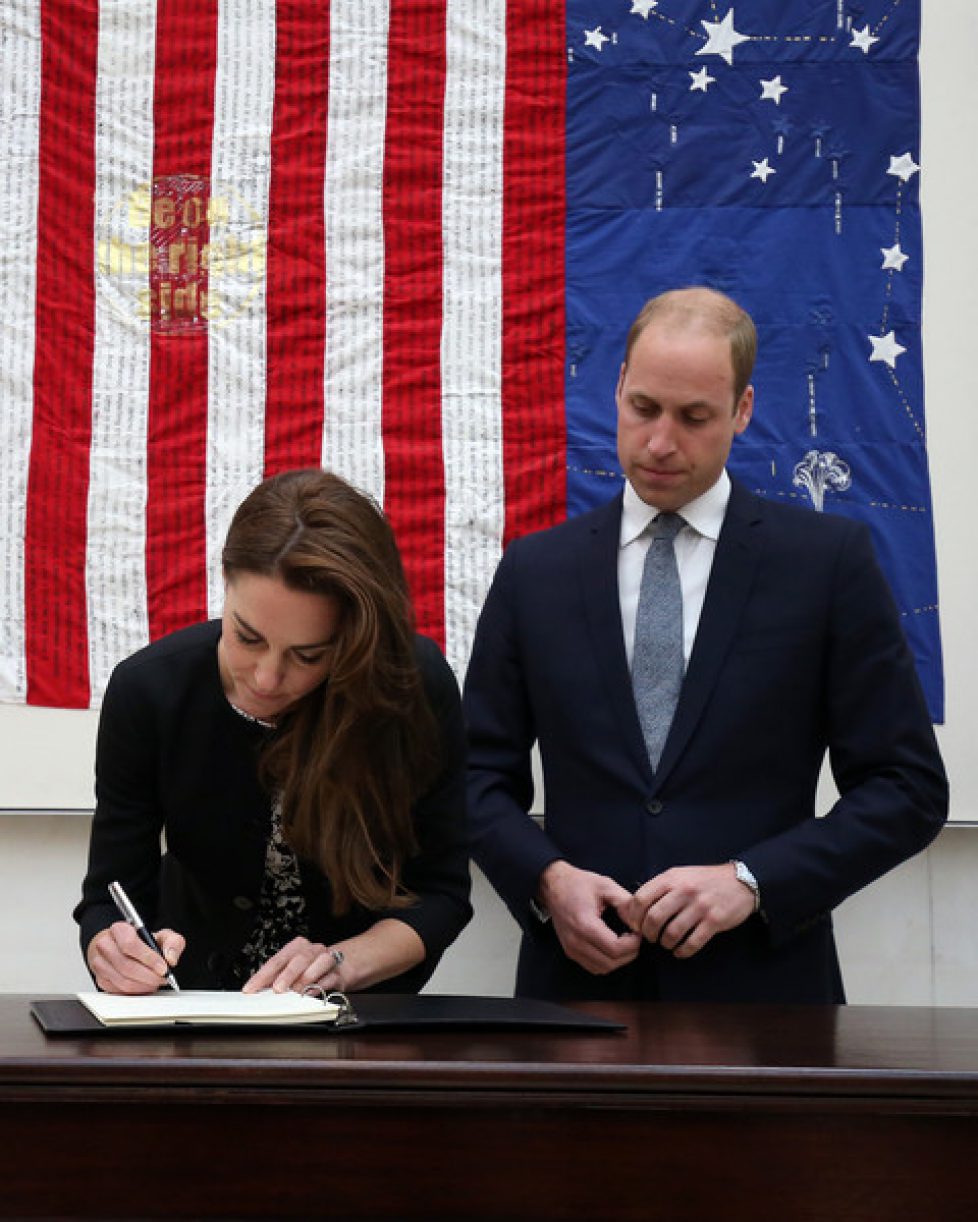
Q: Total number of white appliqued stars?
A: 10